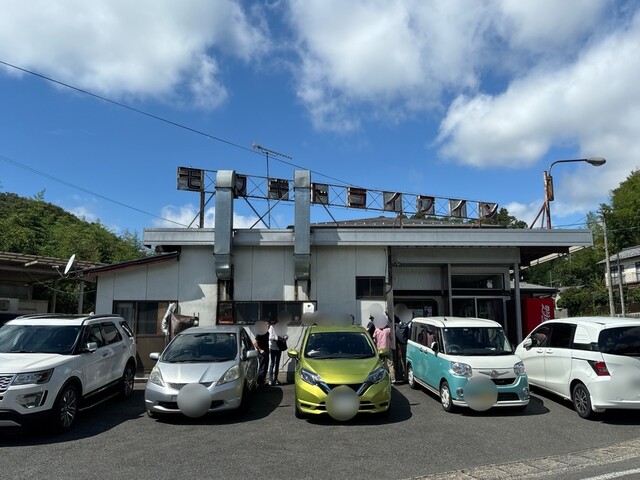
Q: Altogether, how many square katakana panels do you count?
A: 9